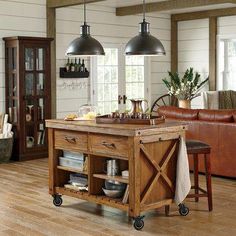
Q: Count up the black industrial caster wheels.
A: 3